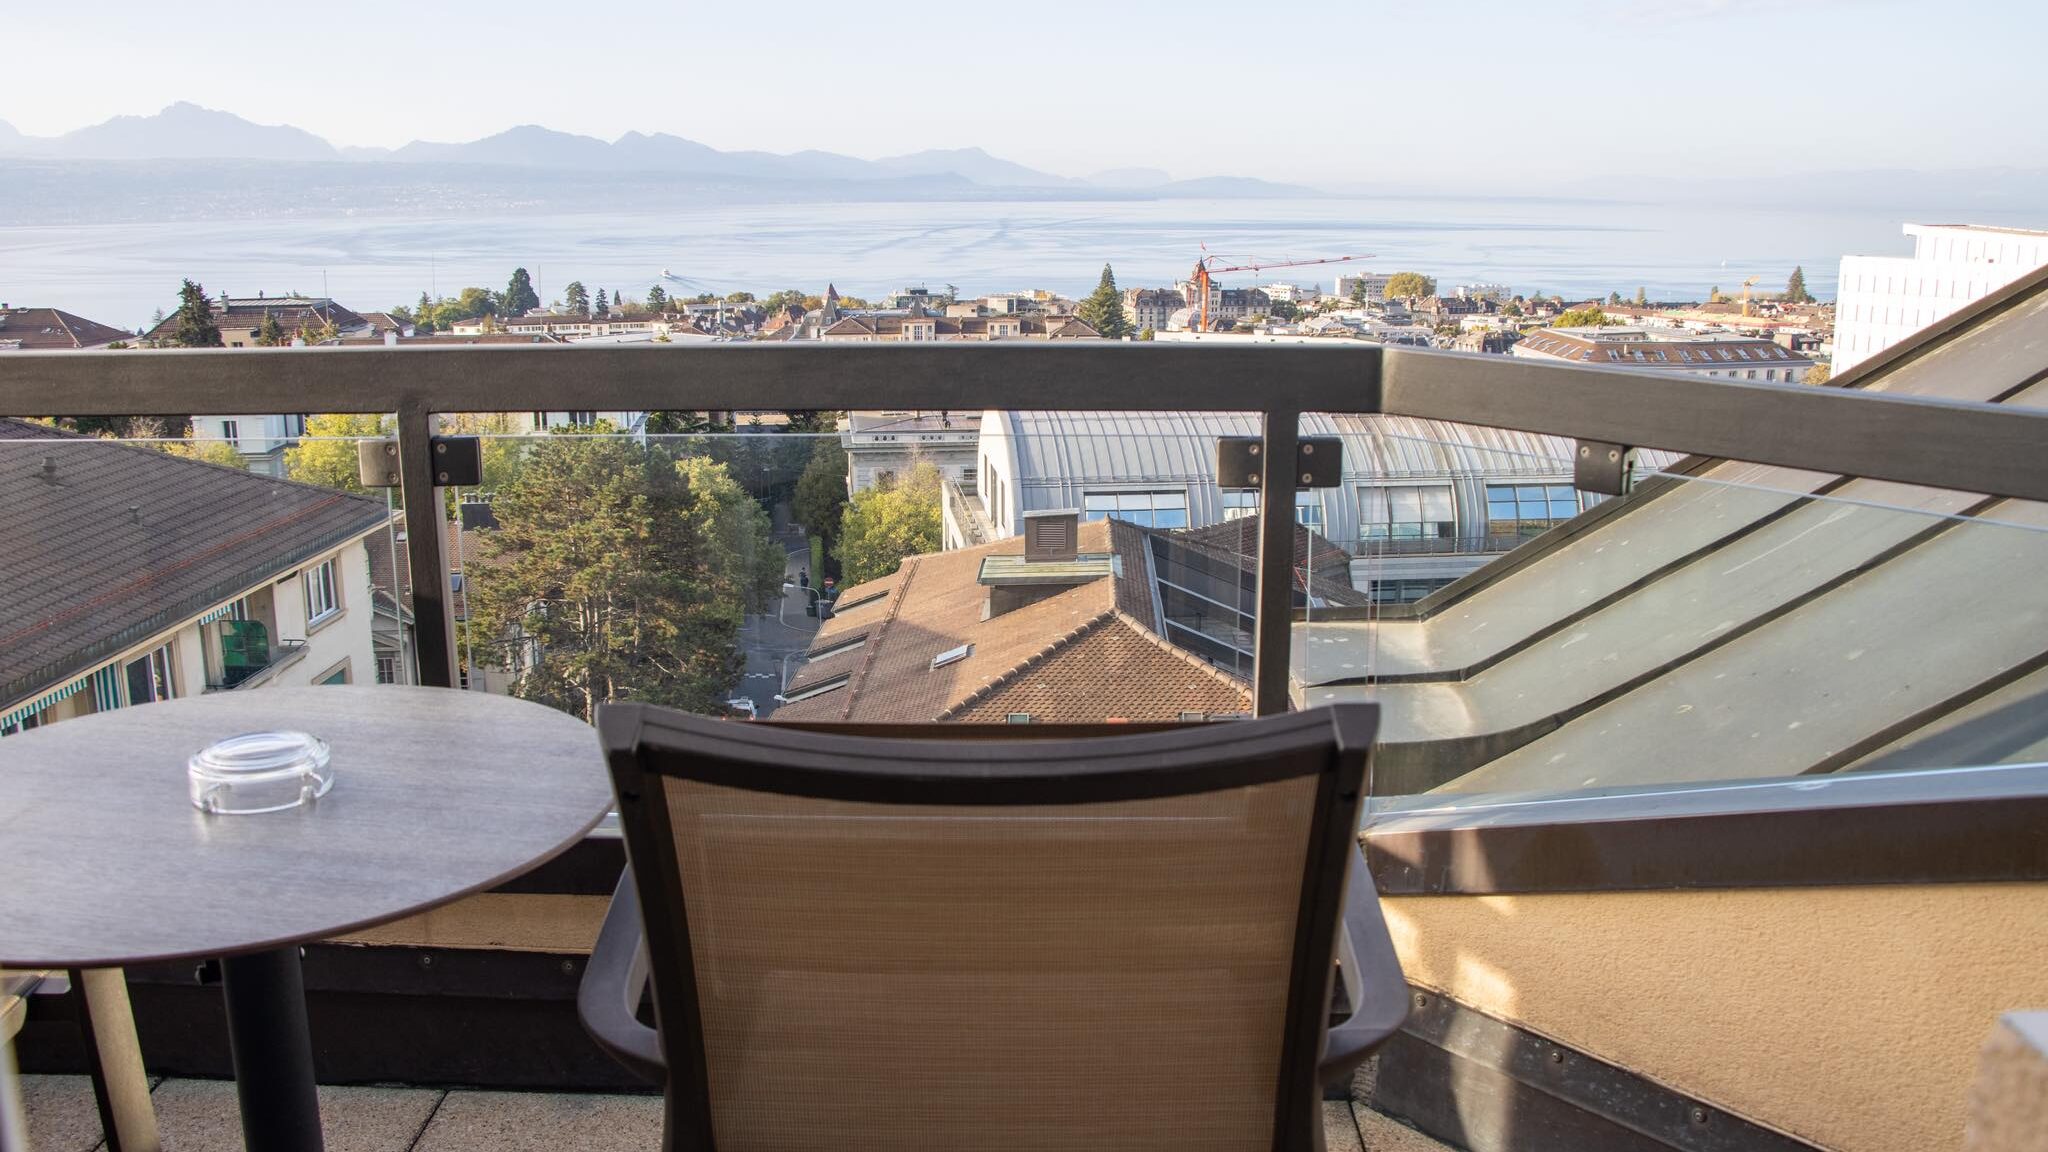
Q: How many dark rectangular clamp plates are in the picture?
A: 5